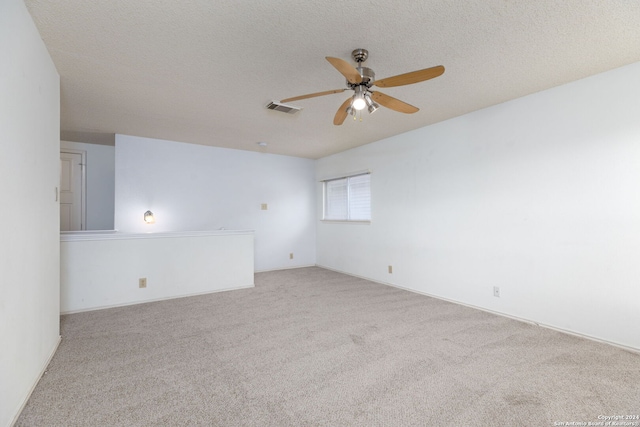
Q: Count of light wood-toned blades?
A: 5